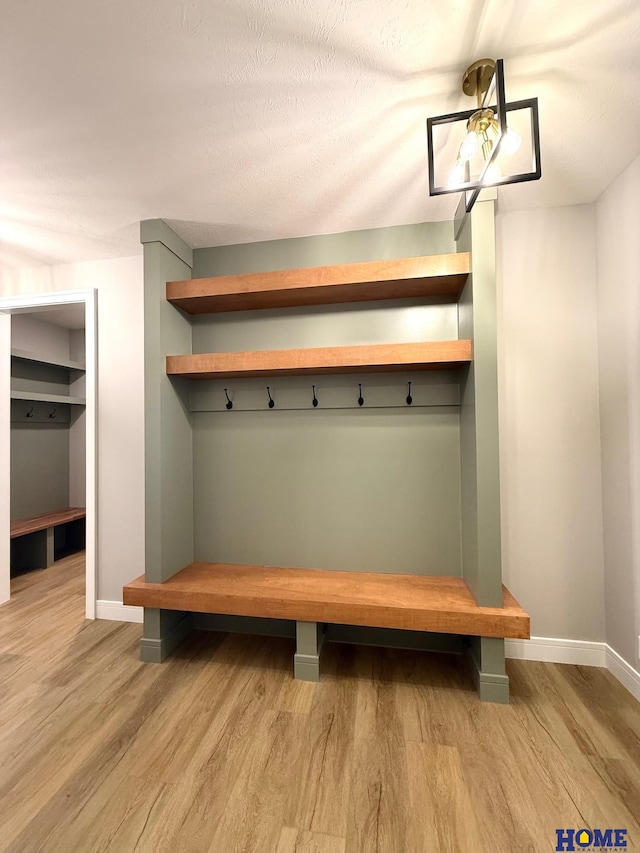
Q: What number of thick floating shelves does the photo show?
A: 2